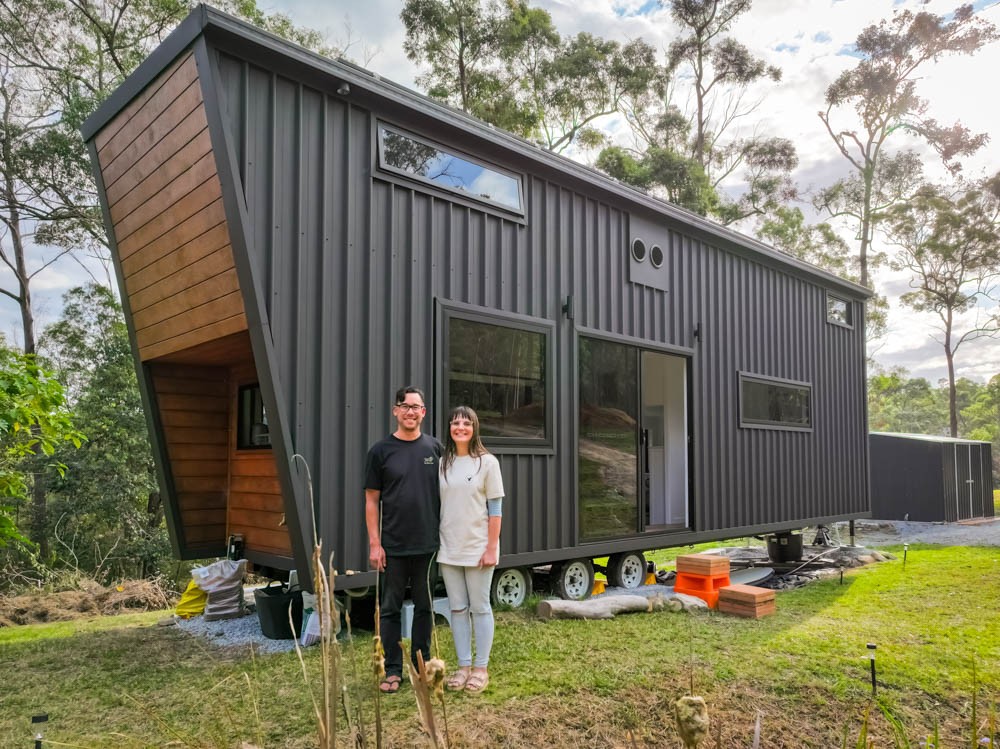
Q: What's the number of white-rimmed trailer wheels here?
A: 3